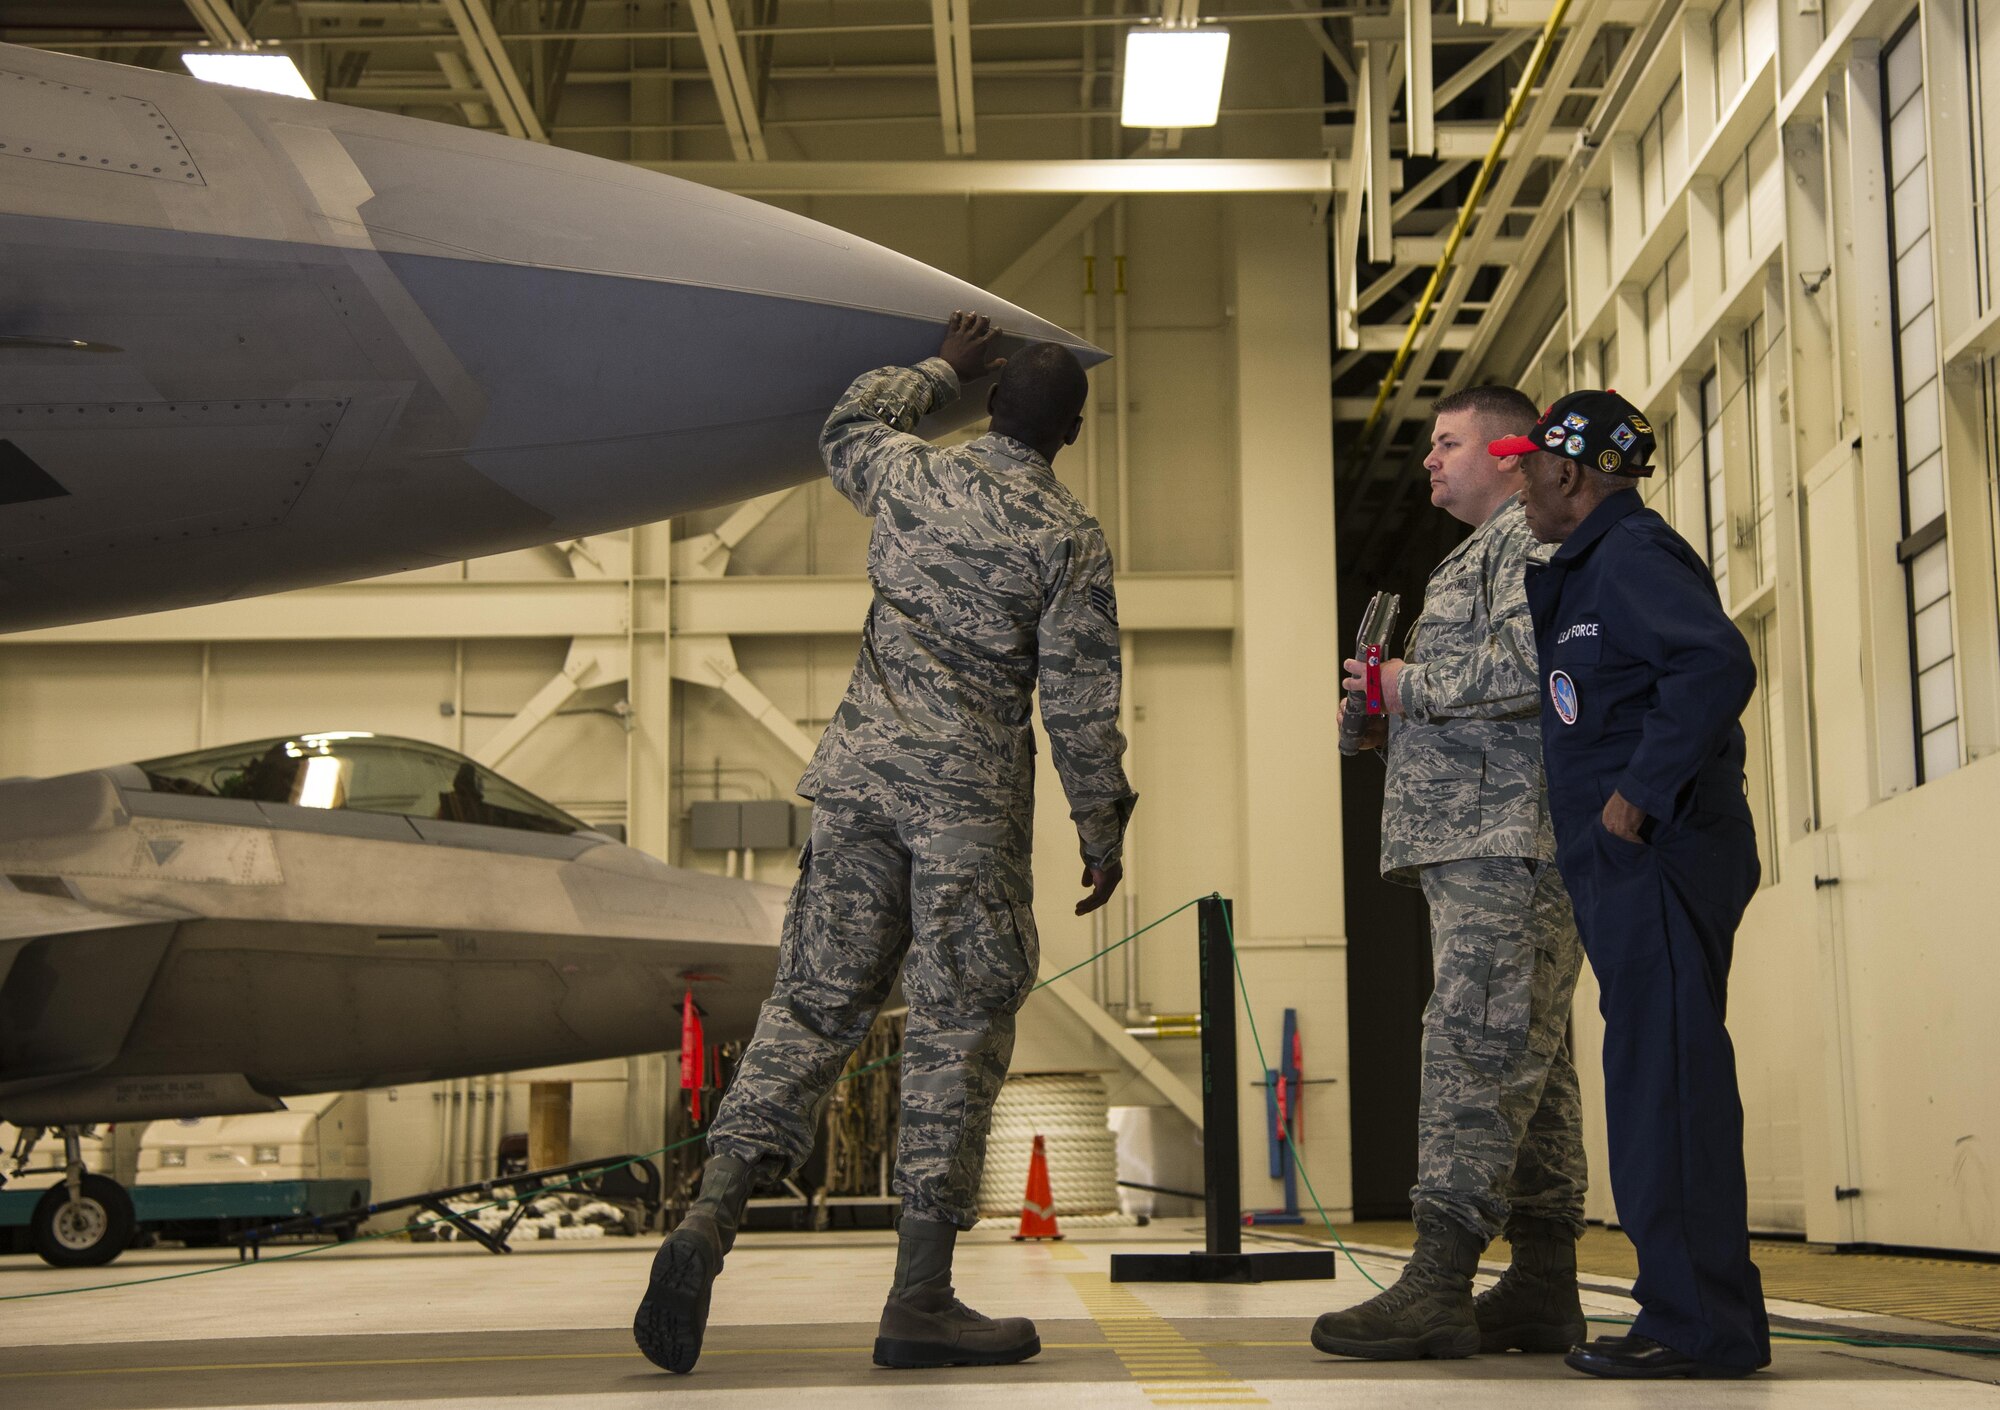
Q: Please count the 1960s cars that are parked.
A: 0